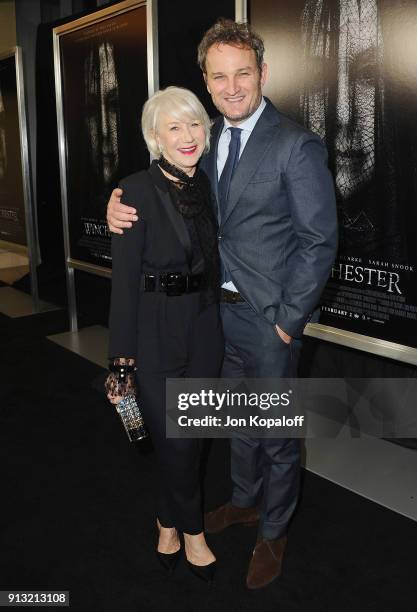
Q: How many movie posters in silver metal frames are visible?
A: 3